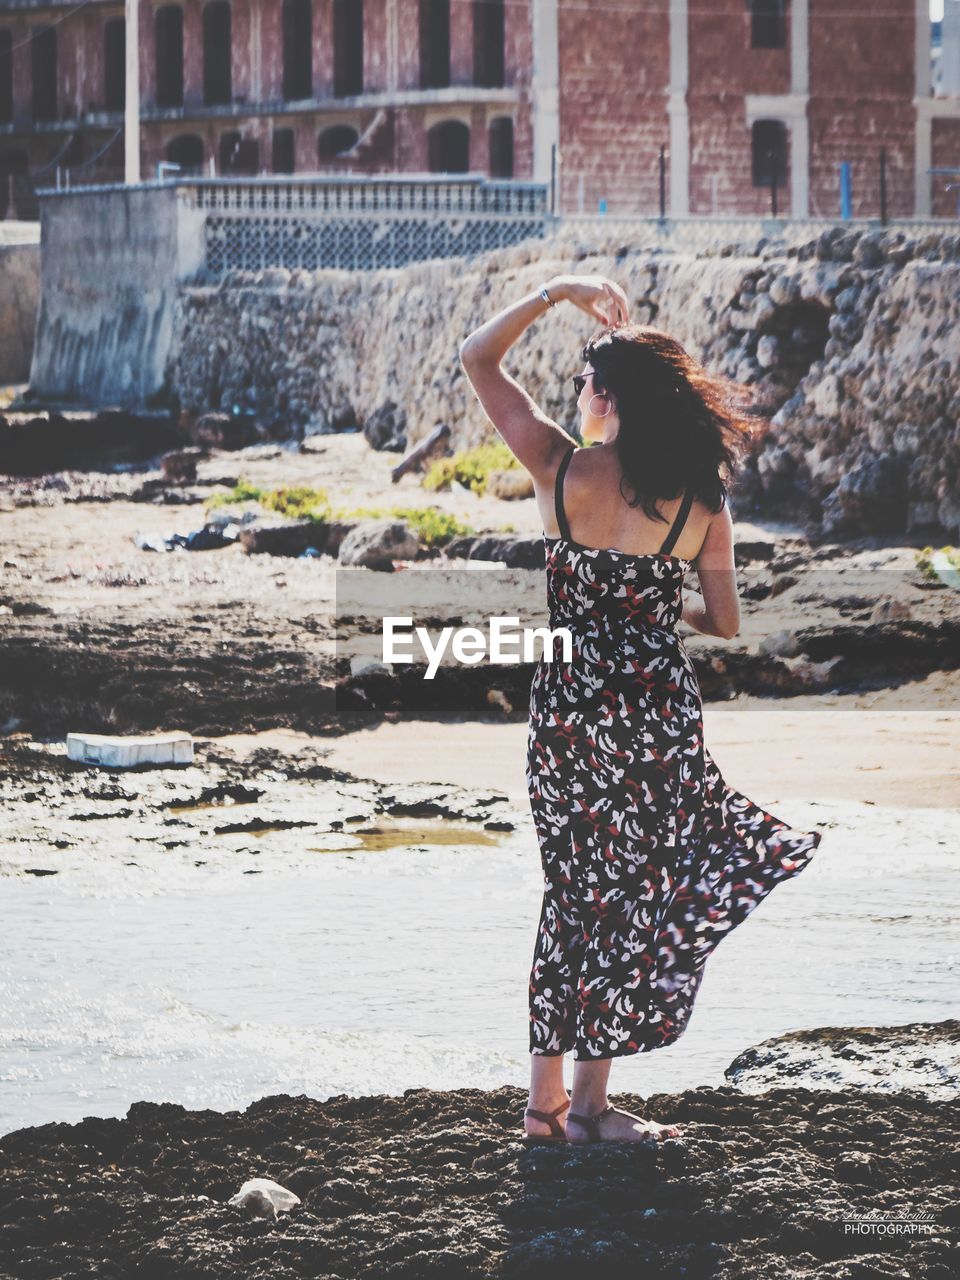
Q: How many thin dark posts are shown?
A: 4